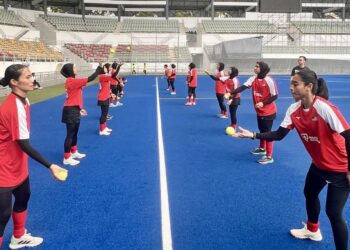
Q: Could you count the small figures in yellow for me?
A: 2